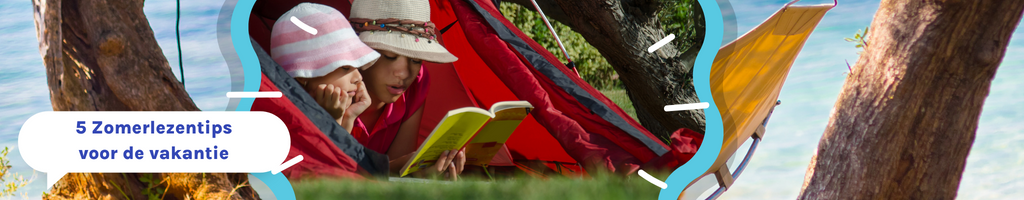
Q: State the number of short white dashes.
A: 6